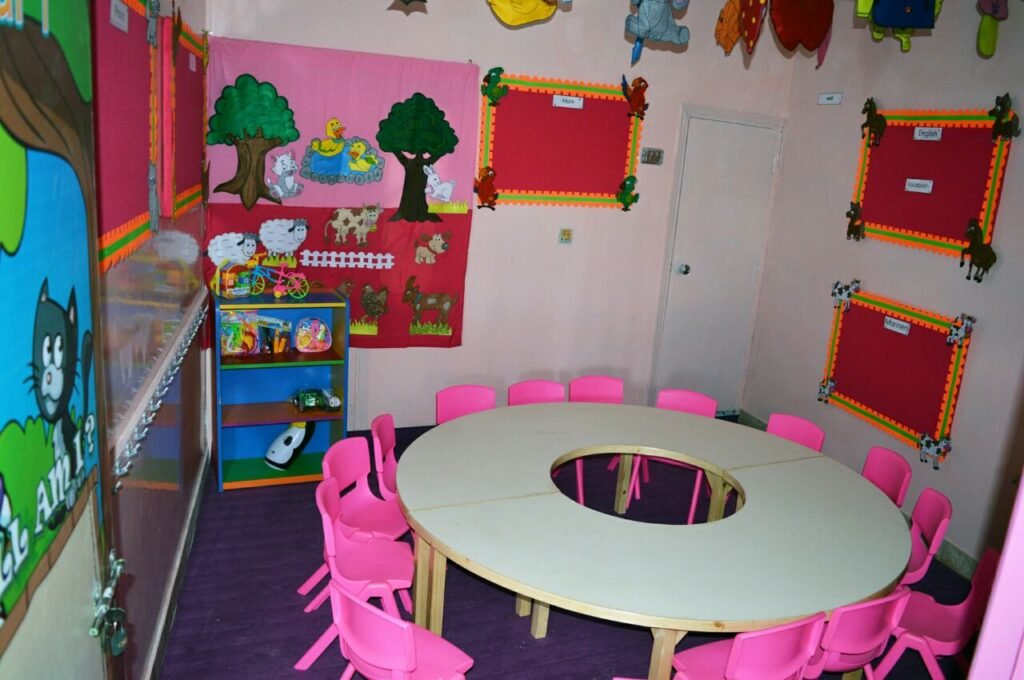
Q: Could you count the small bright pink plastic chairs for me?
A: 14